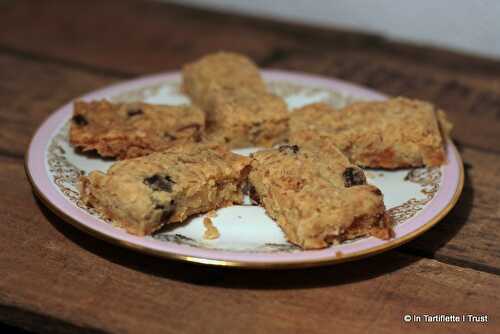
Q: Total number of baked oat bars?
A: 5